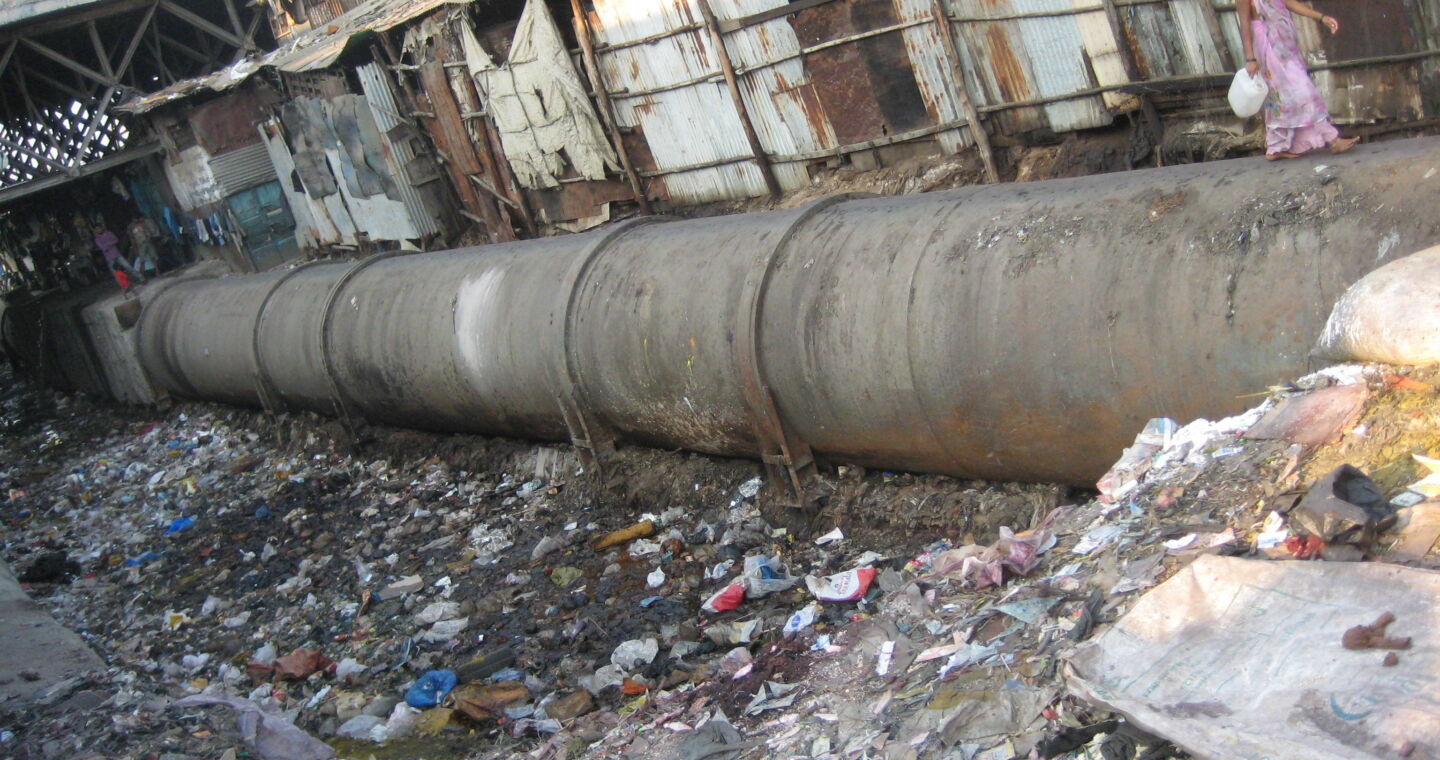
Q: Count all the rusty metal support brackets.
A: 4